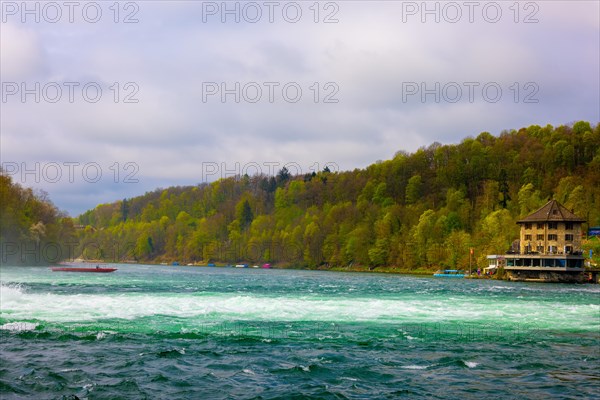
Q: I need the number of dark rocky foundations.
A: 1